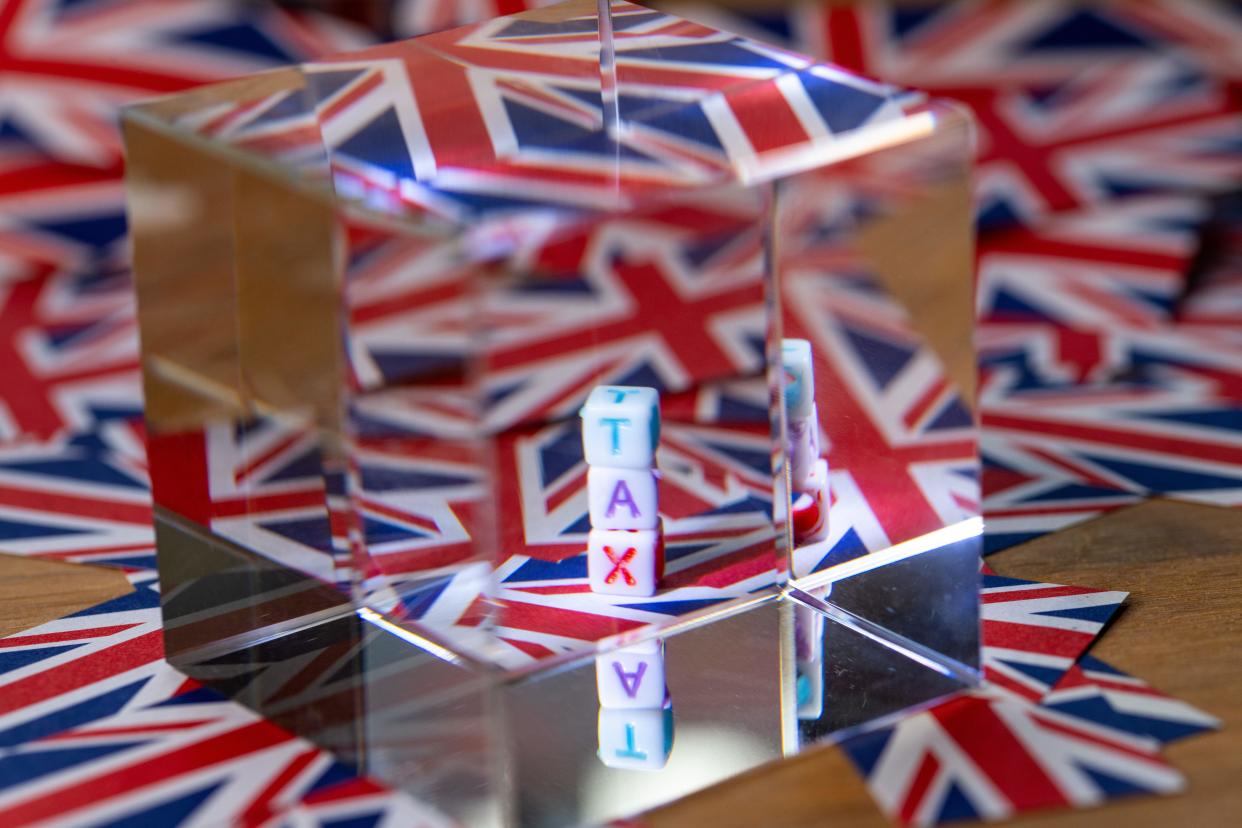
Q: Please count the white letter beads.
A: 3